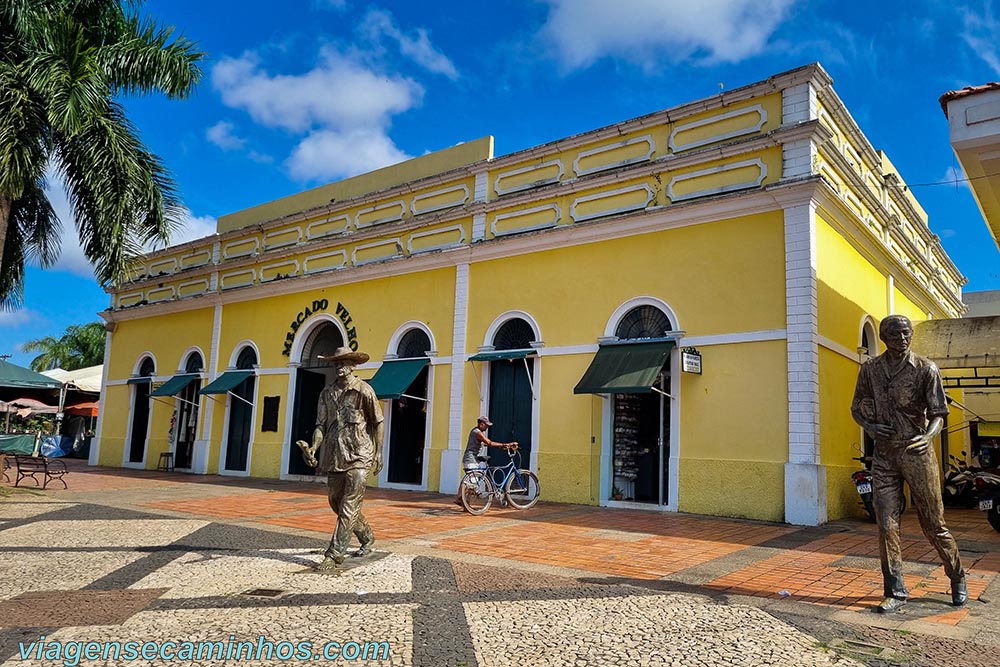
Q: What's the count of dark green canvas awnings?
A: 6